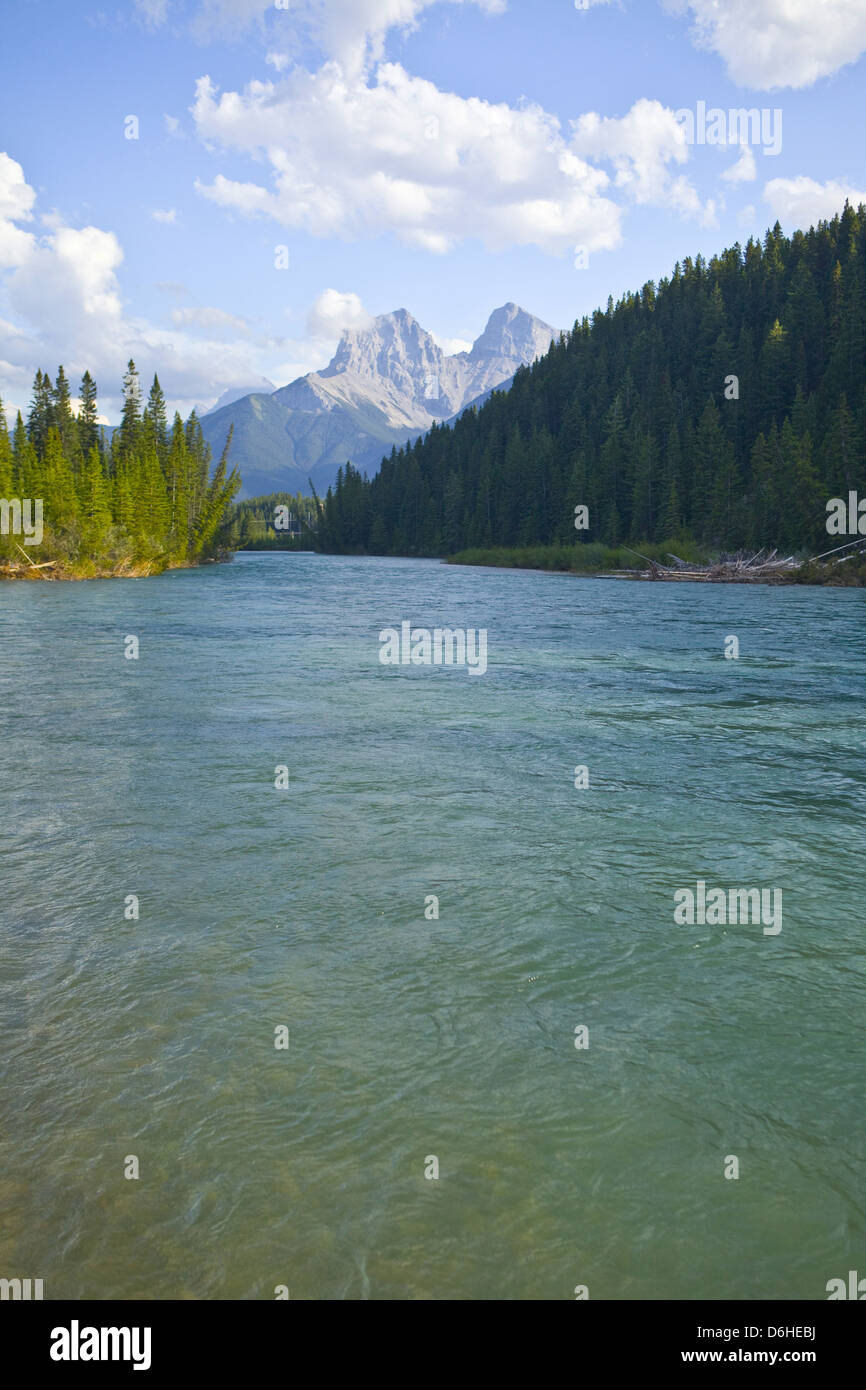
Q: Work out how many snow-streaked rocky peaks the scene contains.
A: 2